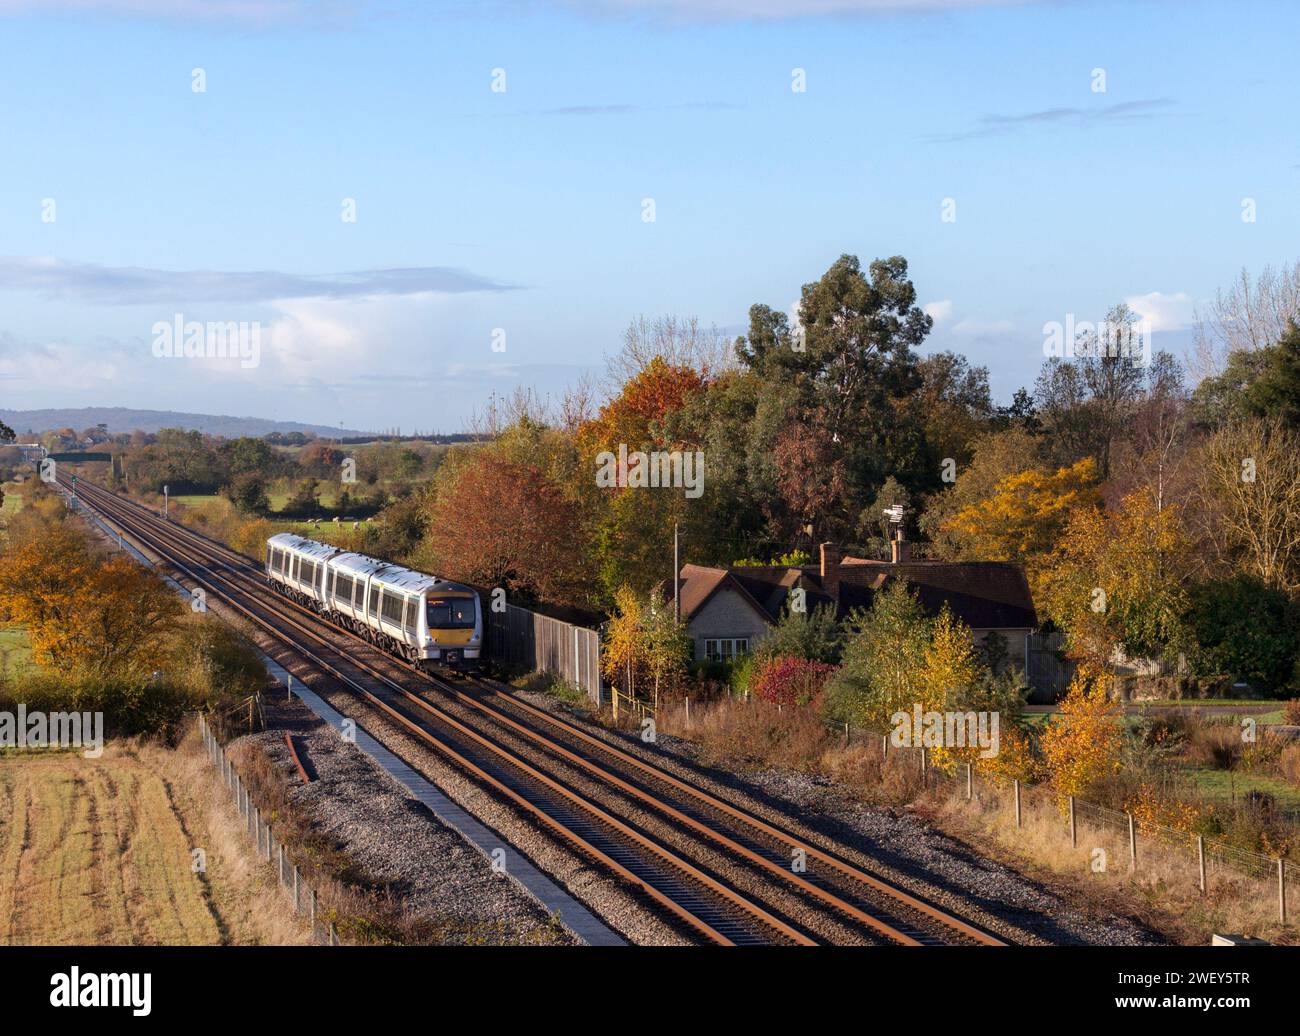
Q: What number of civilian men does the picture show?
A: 0